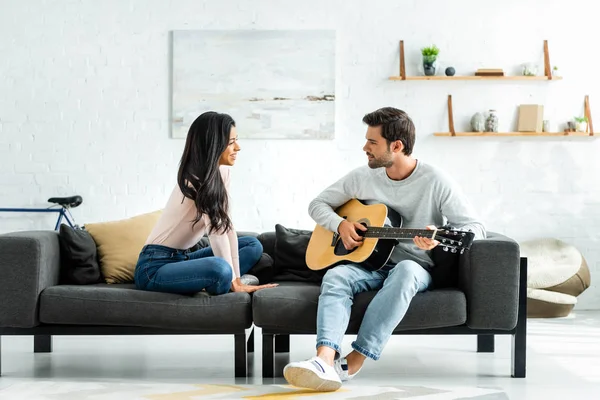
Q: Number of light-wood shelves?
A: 2